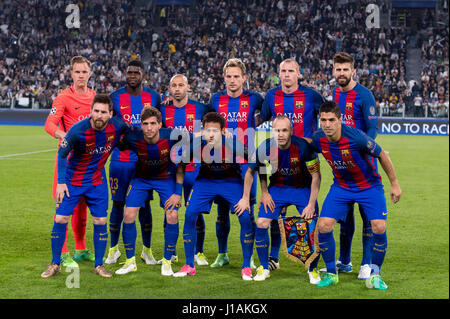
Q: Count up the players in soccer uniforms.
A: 11